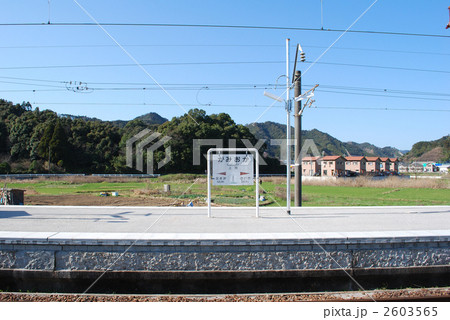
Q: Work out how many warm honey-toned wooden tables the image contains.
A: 0